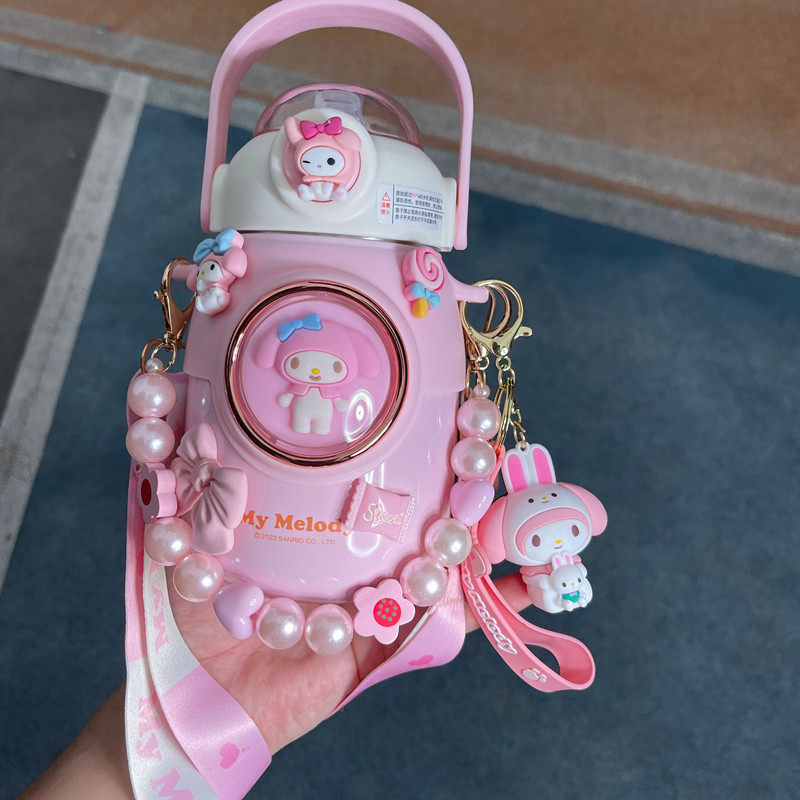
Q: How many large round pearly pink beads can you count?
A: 10